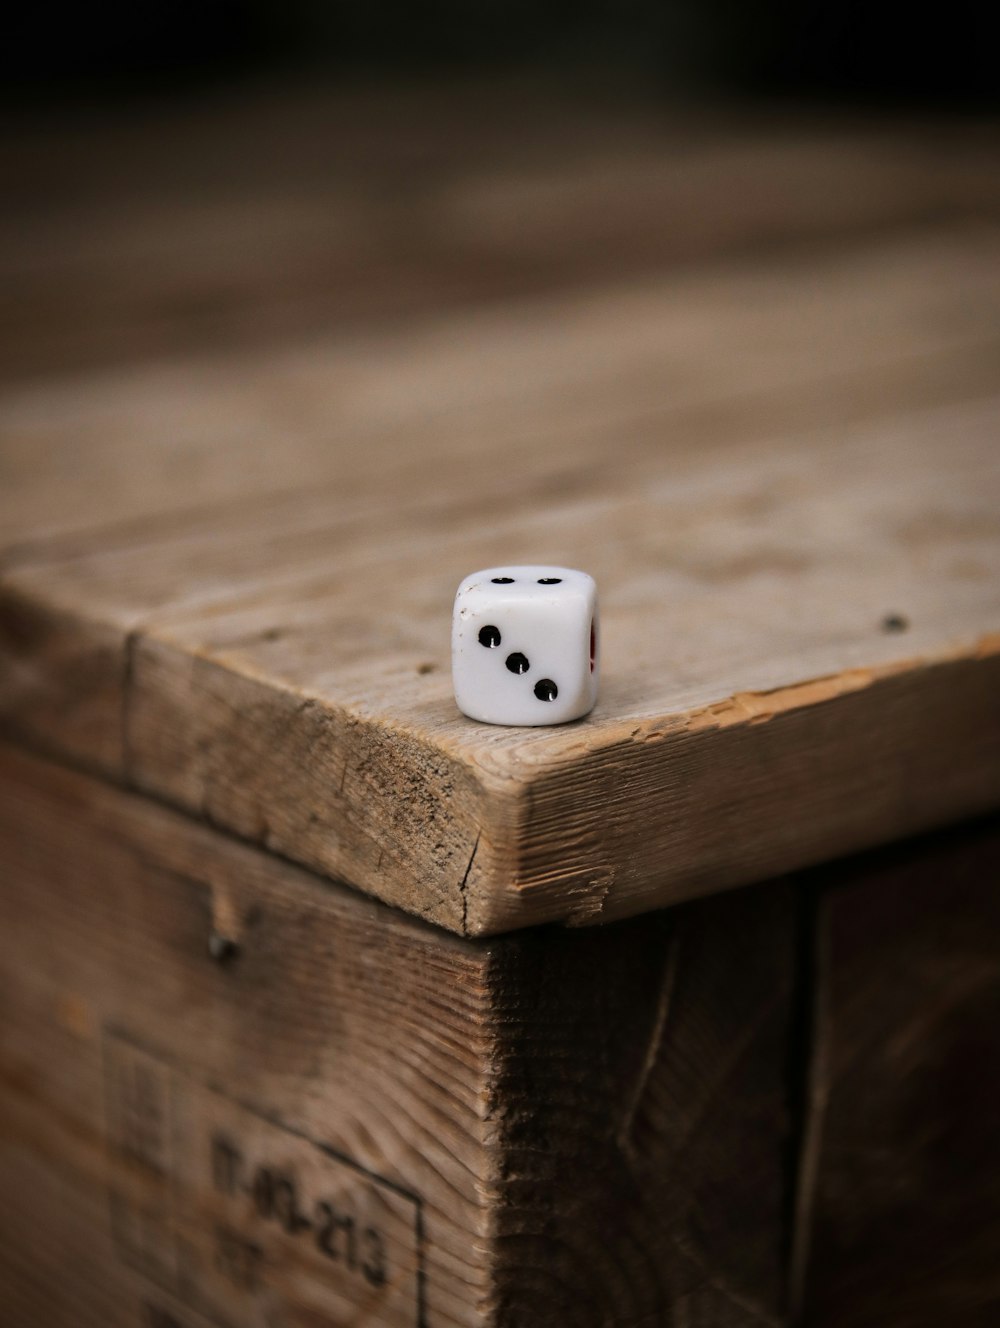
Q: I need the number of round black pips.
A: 5